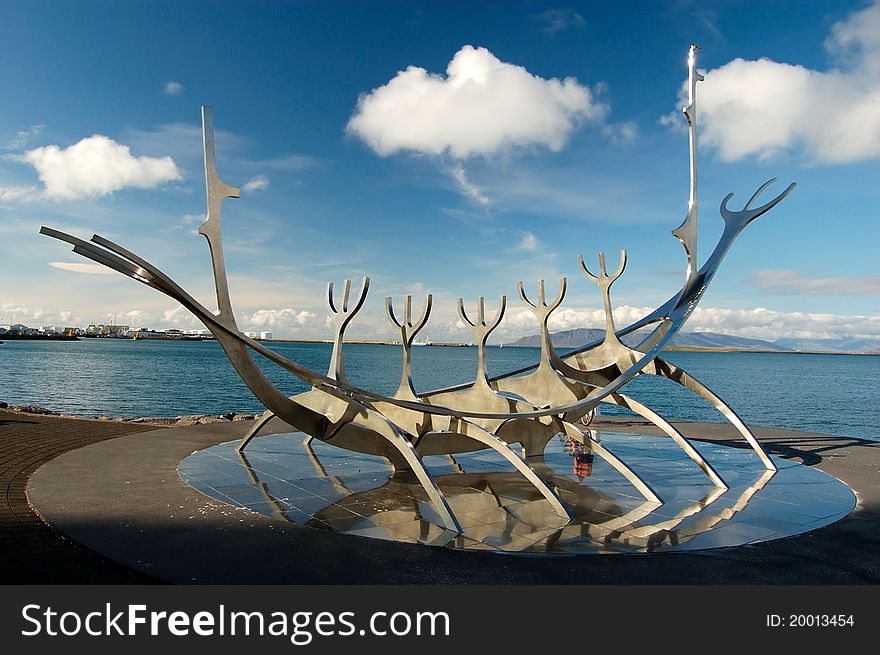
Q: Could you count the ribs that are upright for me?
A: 5